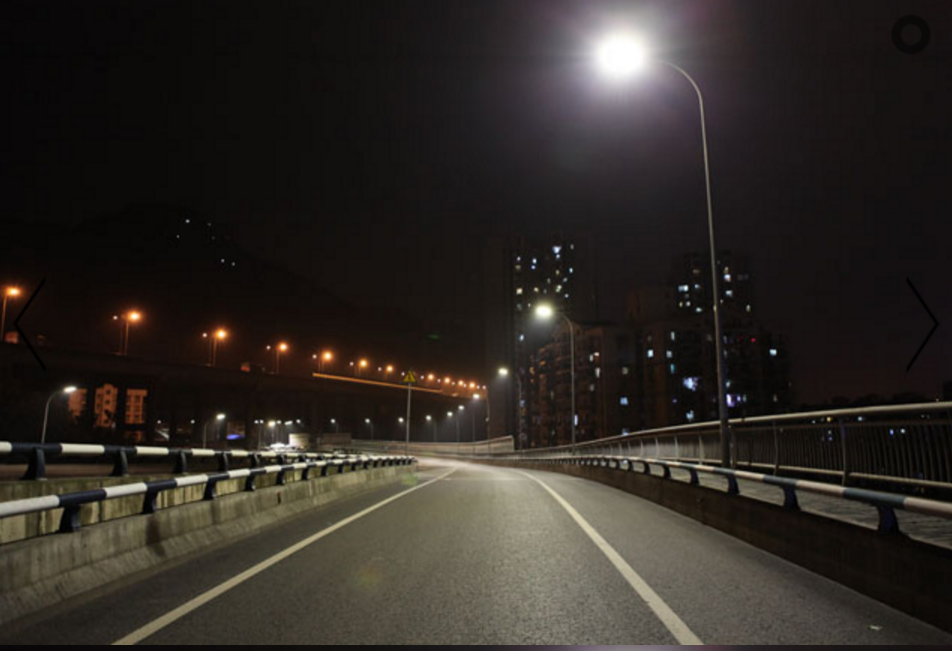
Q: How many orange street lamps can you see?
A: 11